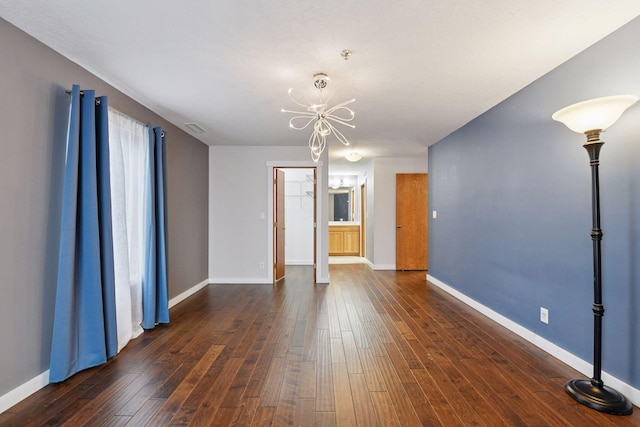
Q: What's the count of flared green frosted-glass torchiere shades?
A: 0